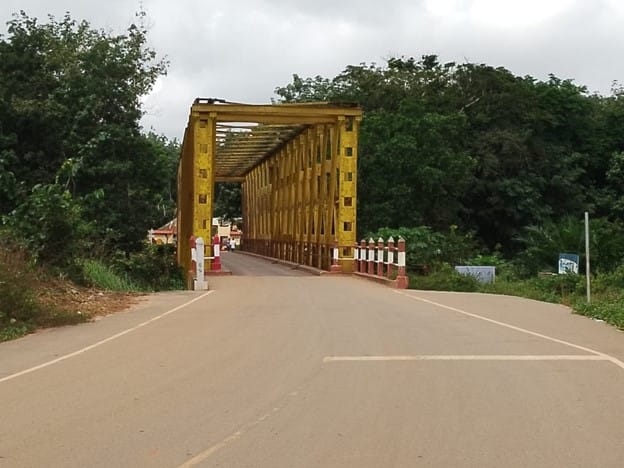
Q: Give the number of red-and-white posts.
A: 9